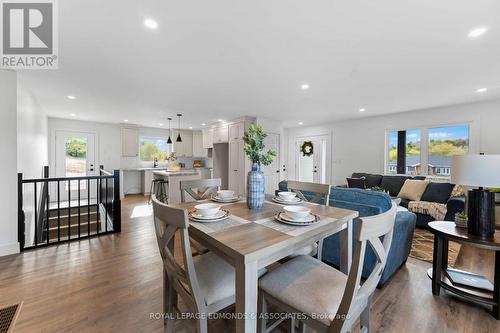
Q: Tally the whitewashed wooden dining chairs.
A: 4